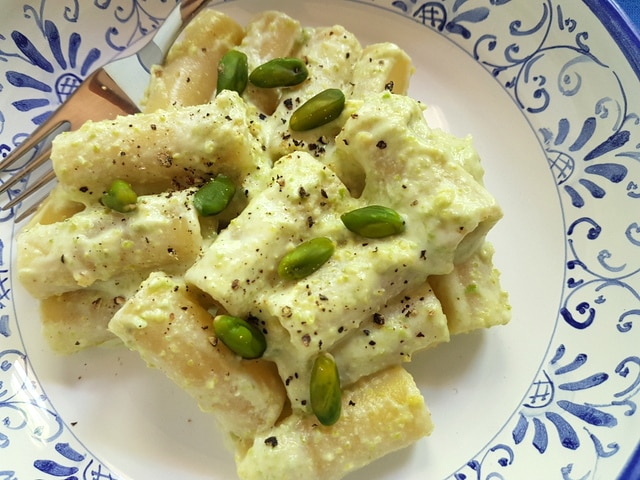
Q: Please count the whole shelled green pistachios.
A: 9